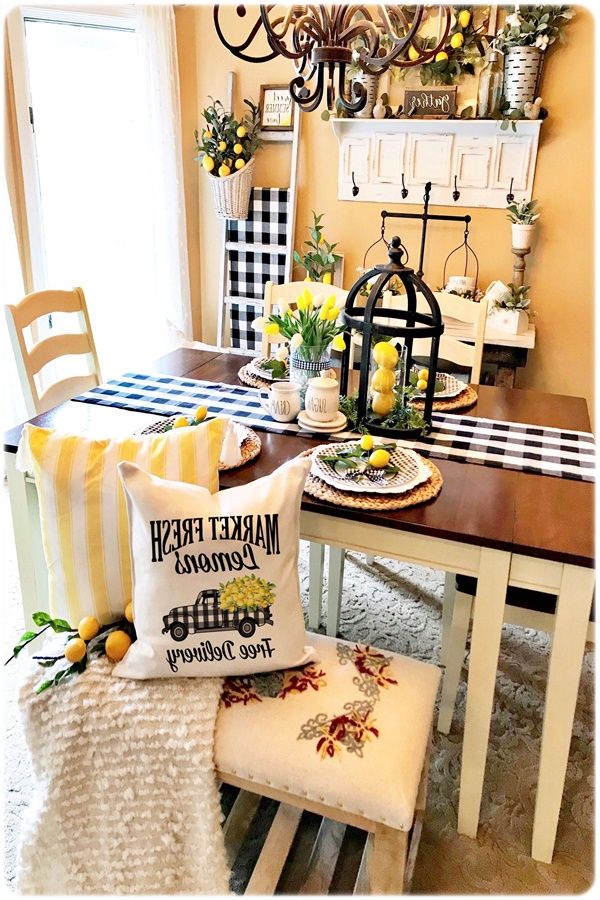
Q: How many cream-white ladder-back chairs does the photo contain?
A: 3